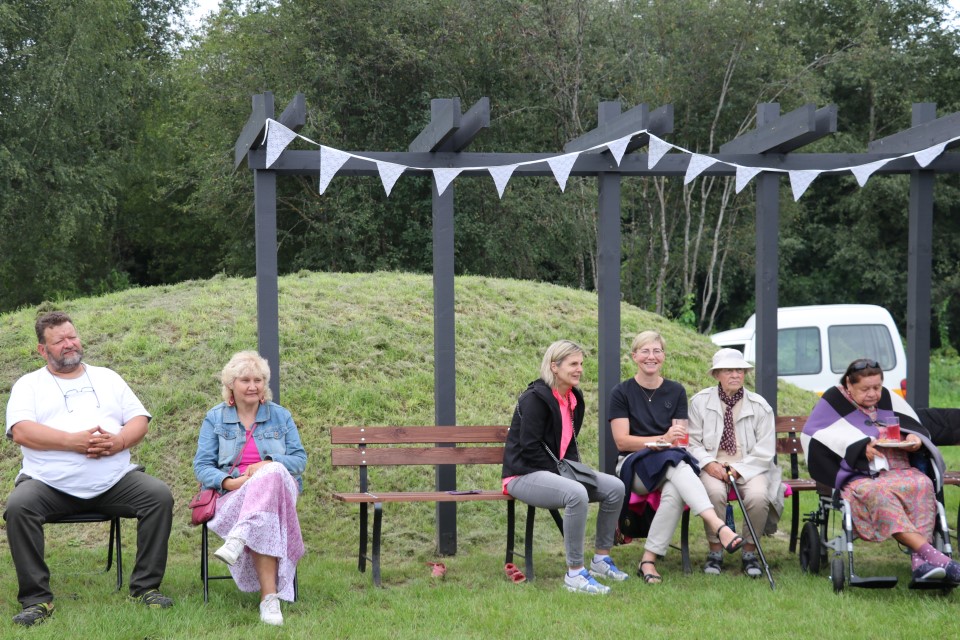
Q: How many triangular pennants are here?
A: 13